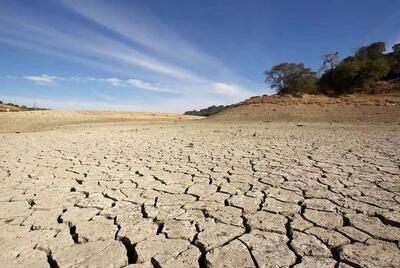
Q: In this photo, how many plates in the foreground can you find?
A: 0